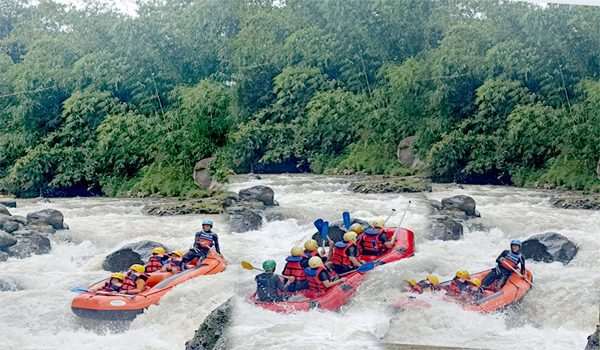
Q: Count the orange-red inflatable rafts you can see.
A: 3